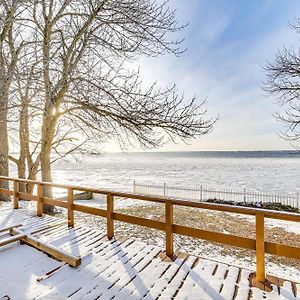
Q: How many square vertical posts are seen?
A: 6